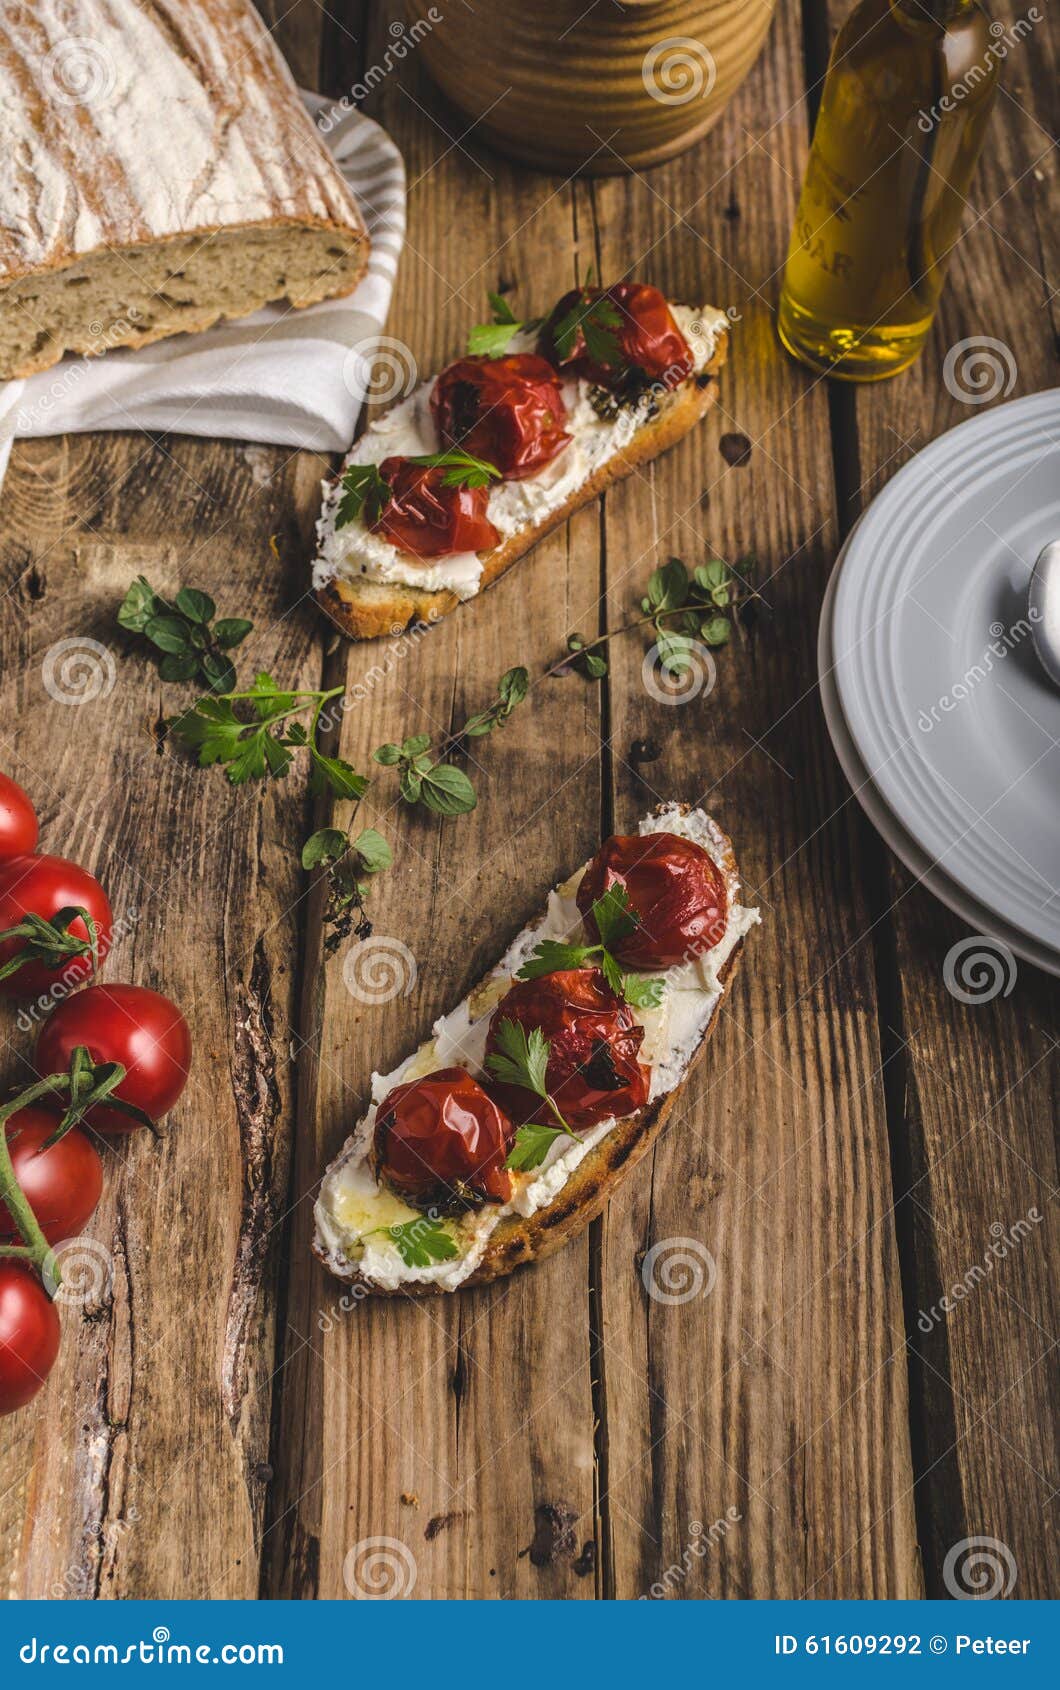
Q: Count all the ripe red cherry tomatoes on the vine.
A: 5